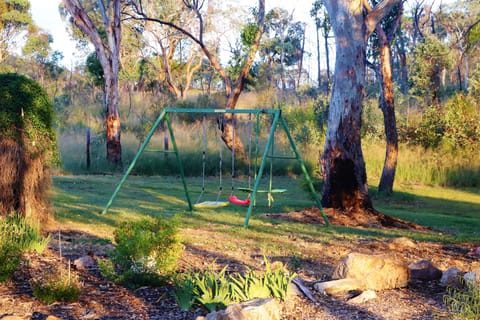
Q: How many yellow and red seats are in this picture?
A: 2